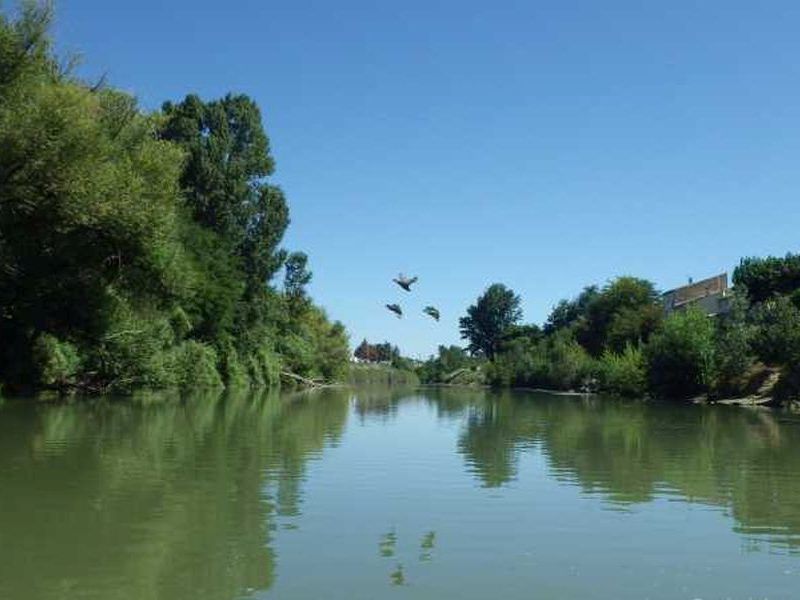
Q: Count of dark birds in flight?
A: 3